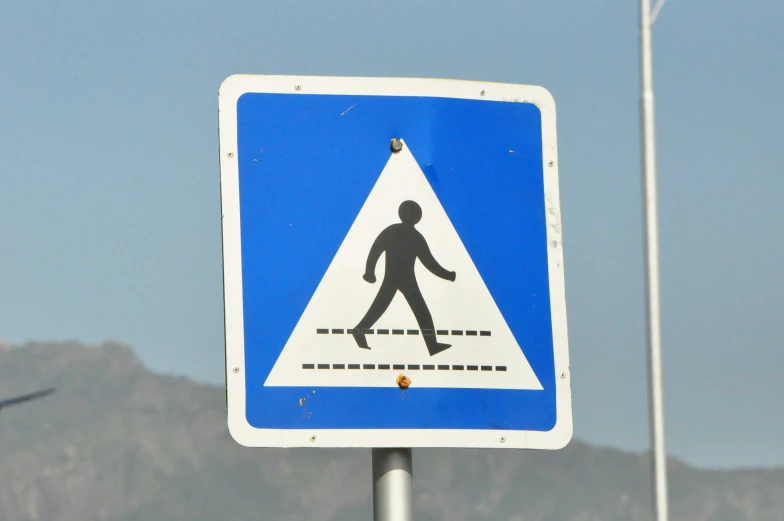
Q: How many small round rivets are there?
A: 8